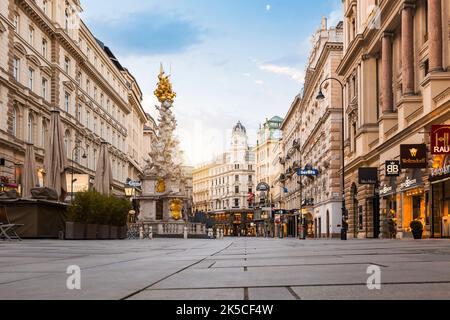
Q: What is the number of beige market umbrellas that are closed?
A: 3